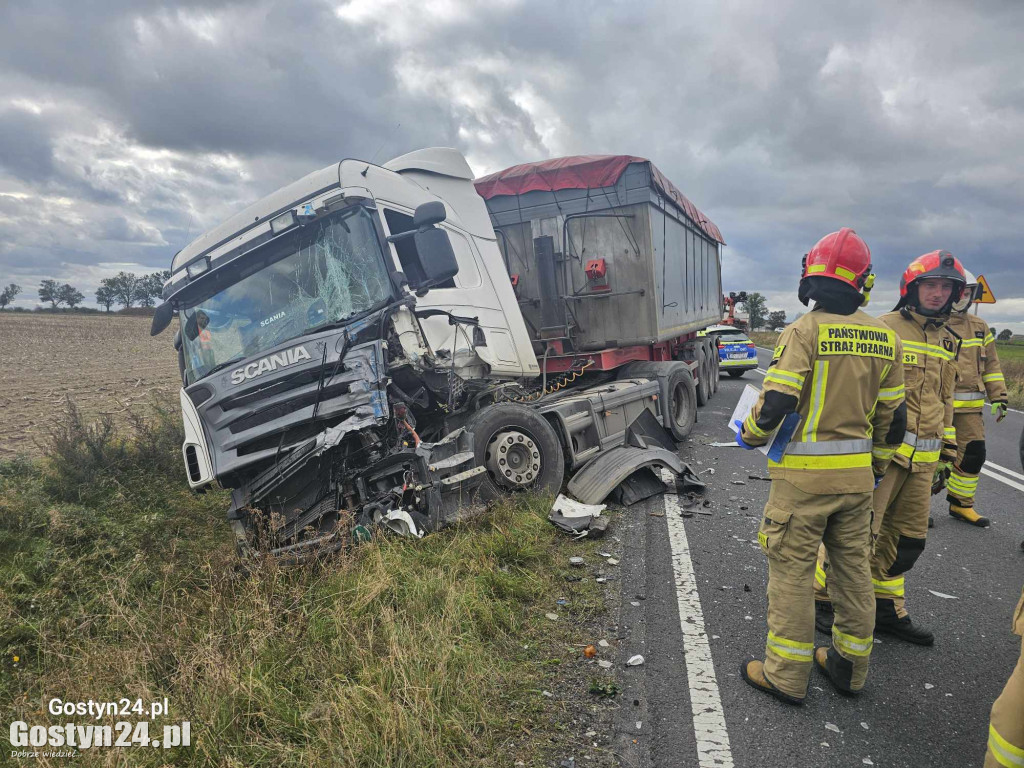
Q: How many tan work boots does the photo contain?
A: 3